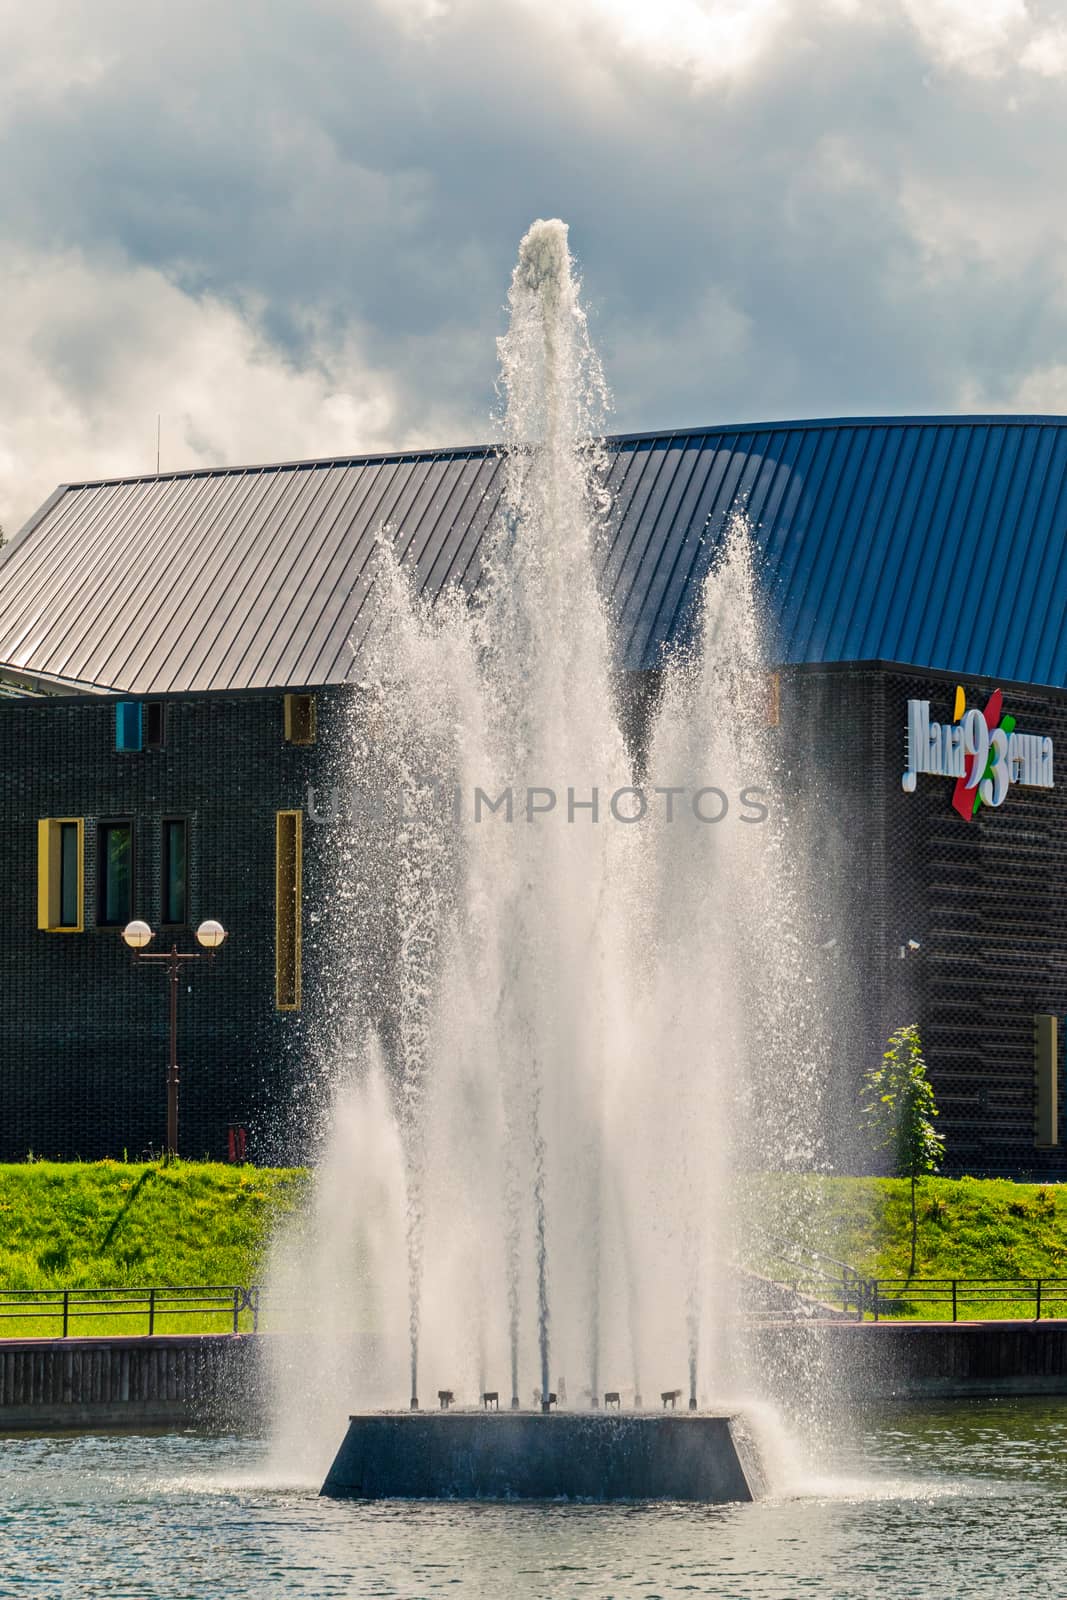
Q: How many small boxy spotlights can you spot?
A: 5